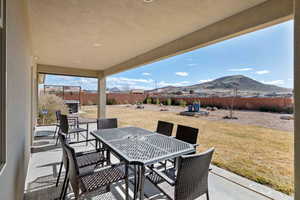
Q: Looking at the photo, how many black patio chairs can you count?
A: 8